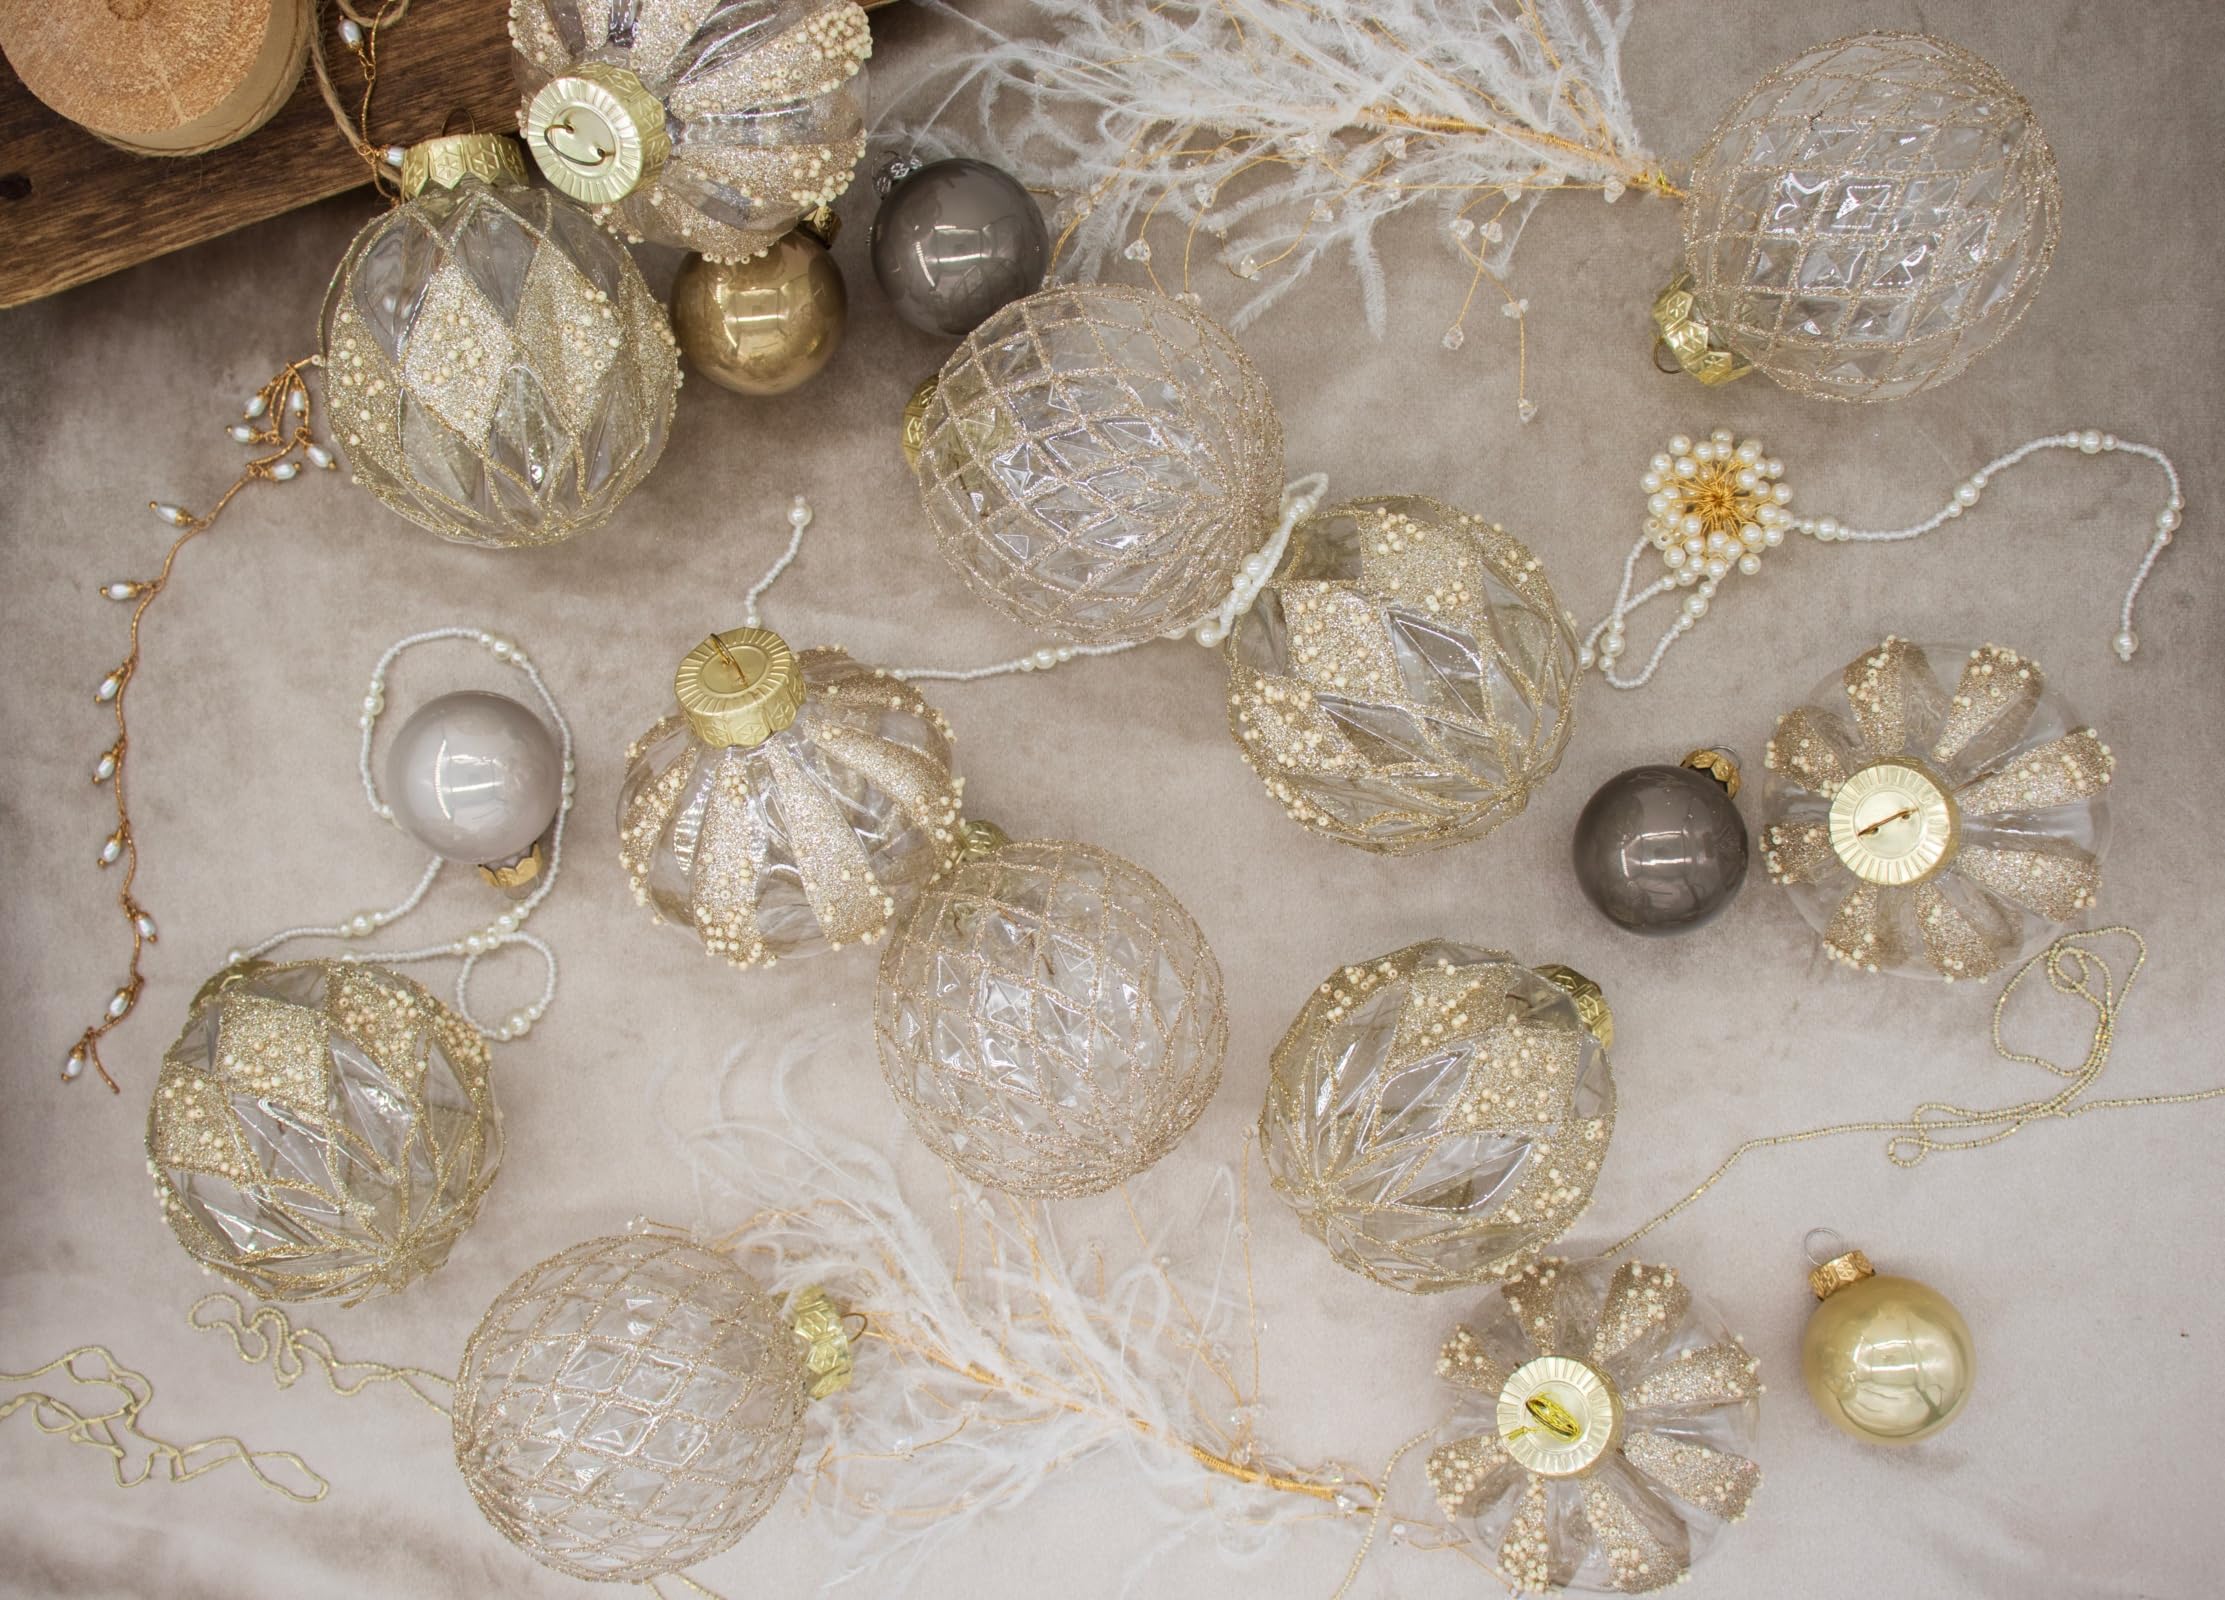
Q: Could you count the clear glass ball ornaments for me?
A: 12